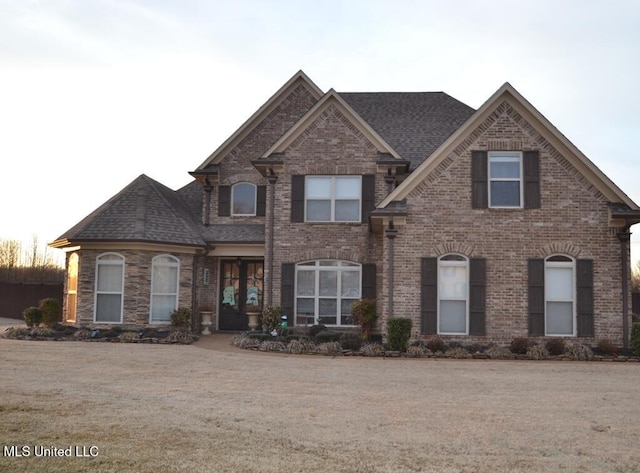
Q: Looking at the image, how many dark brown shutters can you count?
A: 12